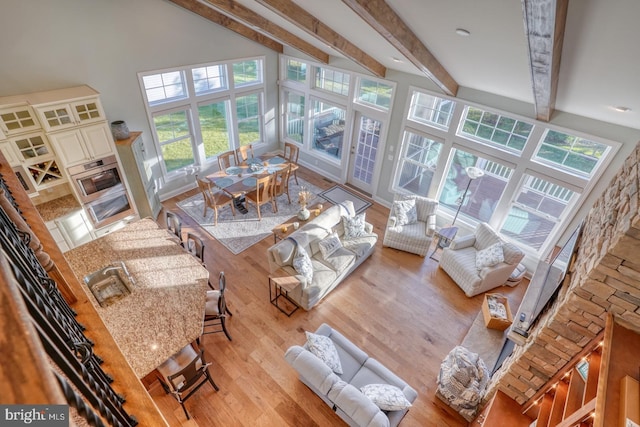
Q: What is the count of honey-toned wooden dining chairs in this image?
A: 6